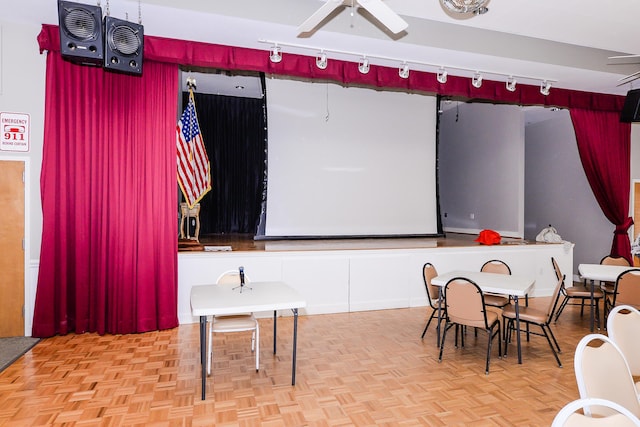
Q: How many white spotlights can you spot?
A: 8